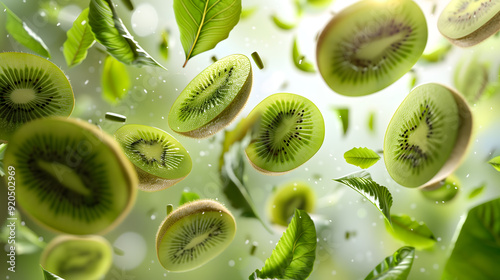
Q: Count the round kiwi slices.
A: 11